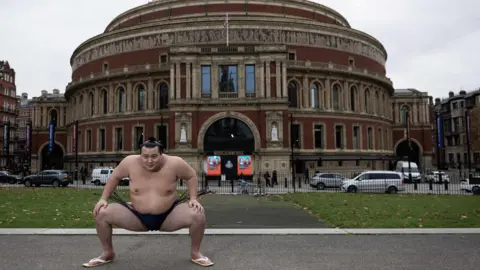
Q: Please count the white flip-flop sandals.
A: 2